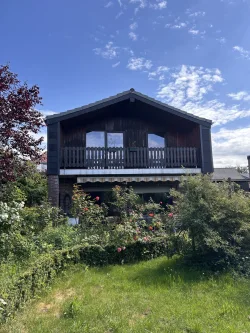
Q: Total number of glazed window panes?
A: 3